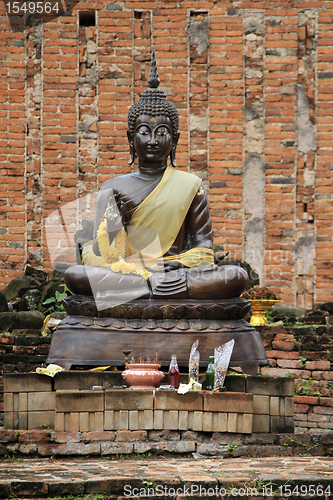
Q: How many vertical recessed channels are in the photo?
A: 6